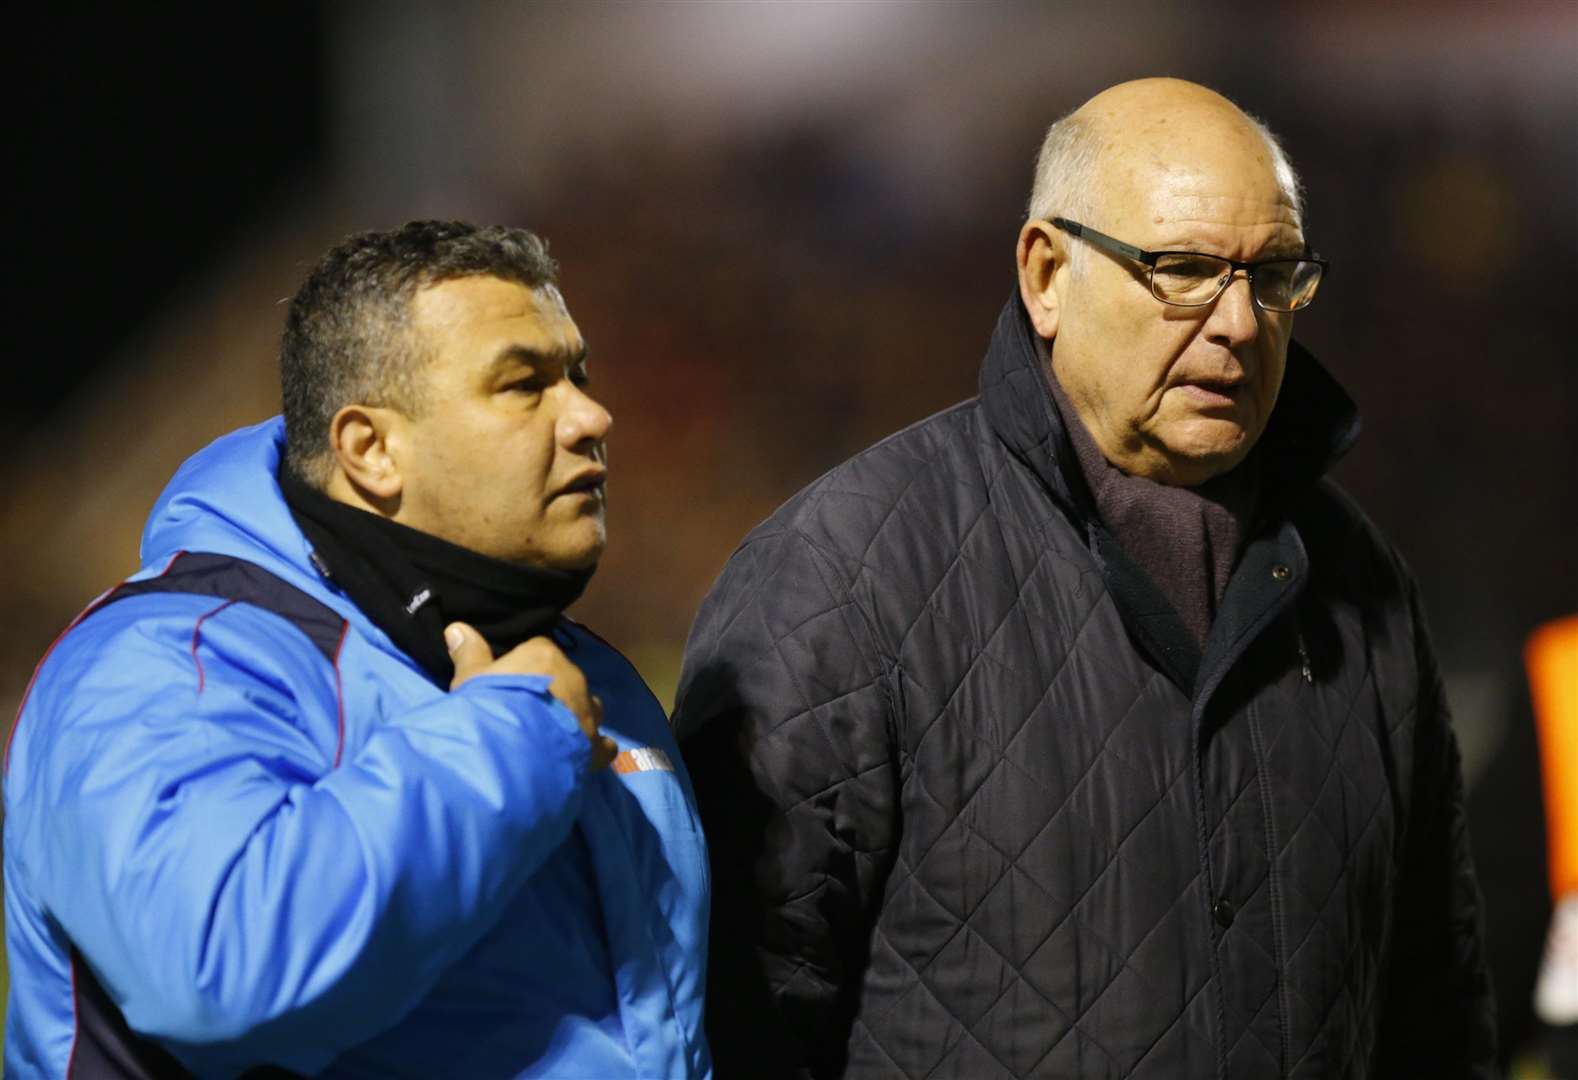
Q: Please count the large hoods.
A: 1